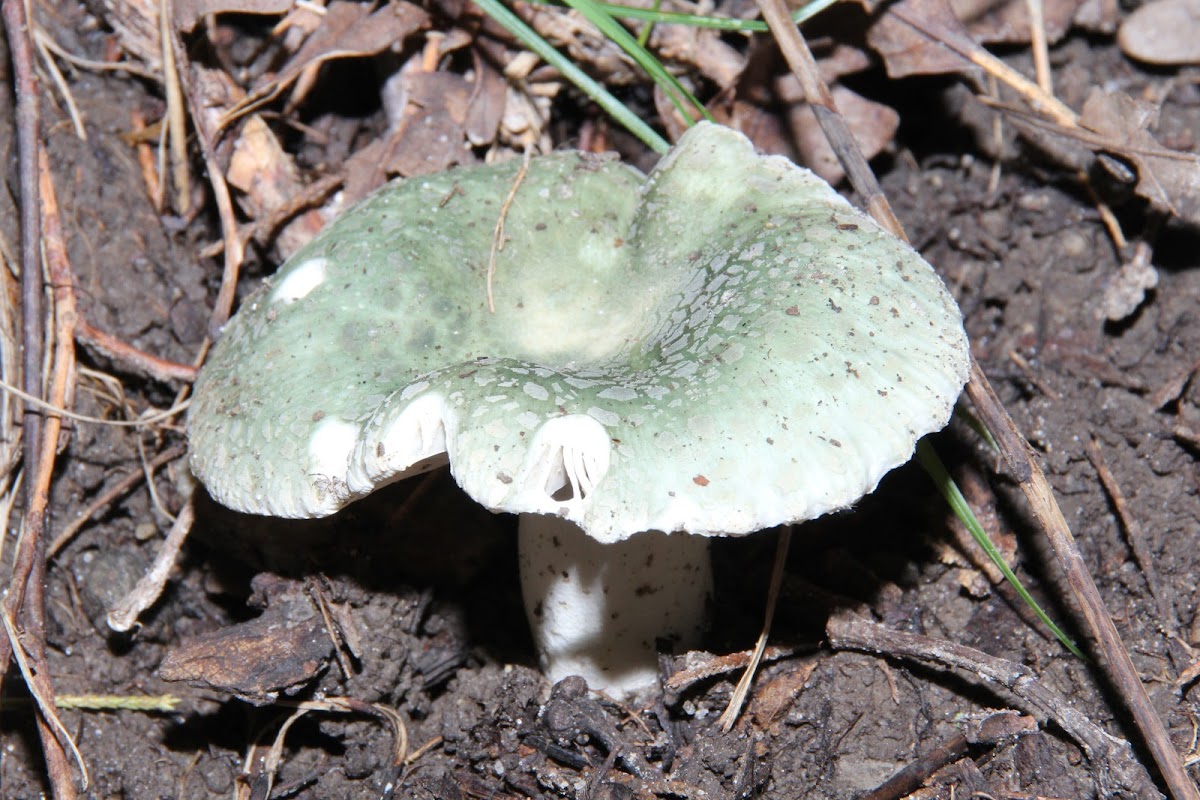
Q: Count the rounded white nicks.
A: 4